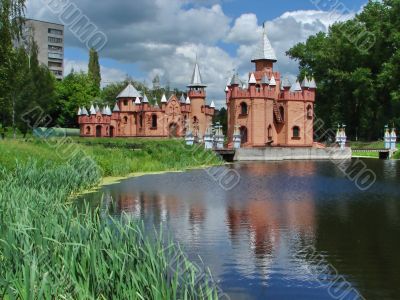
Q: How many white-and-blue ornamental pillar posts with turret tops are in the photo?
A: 8